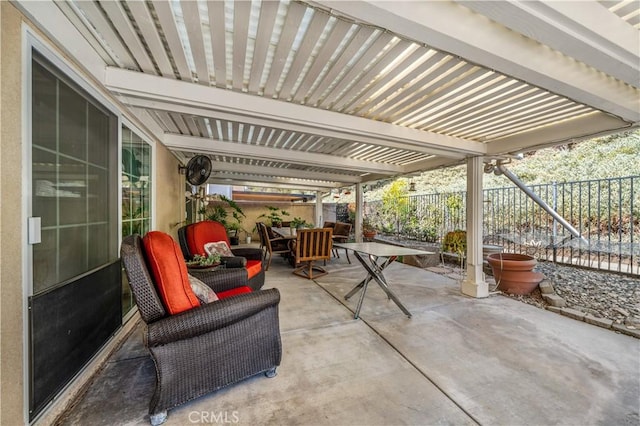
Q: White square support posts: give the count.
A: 3